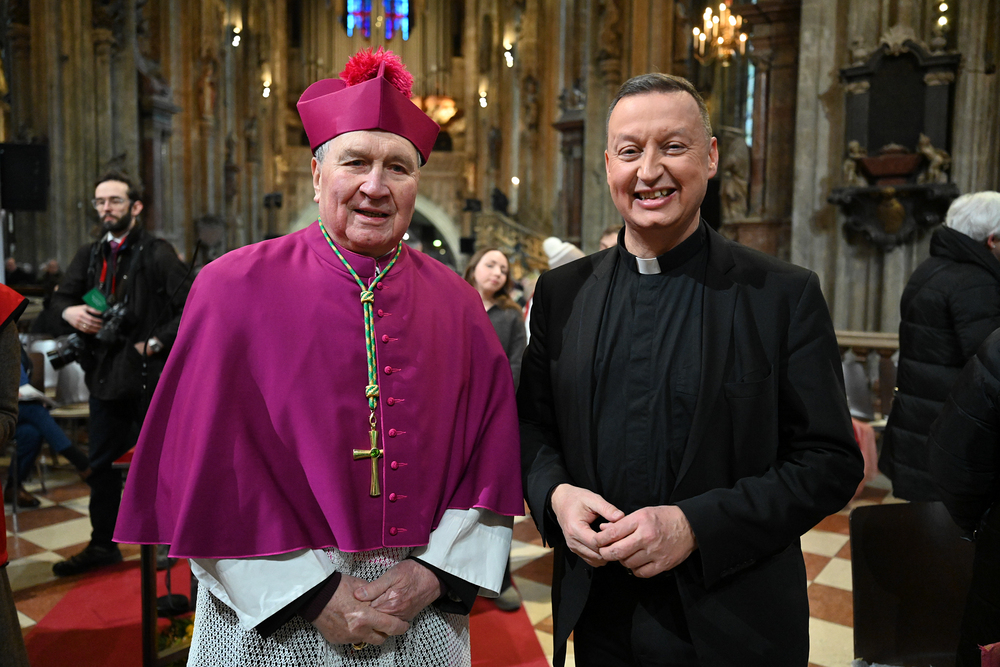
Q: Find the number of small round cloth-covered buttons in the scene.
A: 9